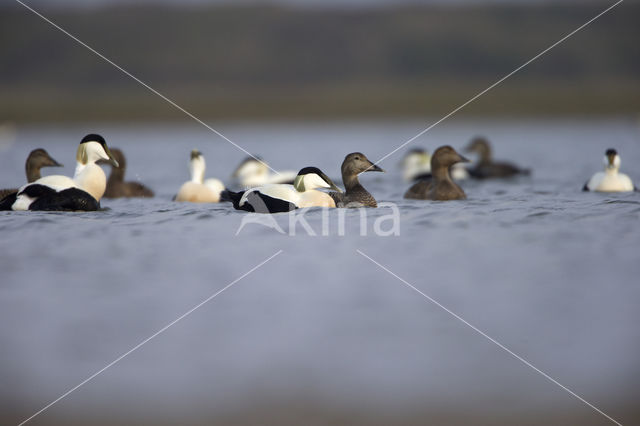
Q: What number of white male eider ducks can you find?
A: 6